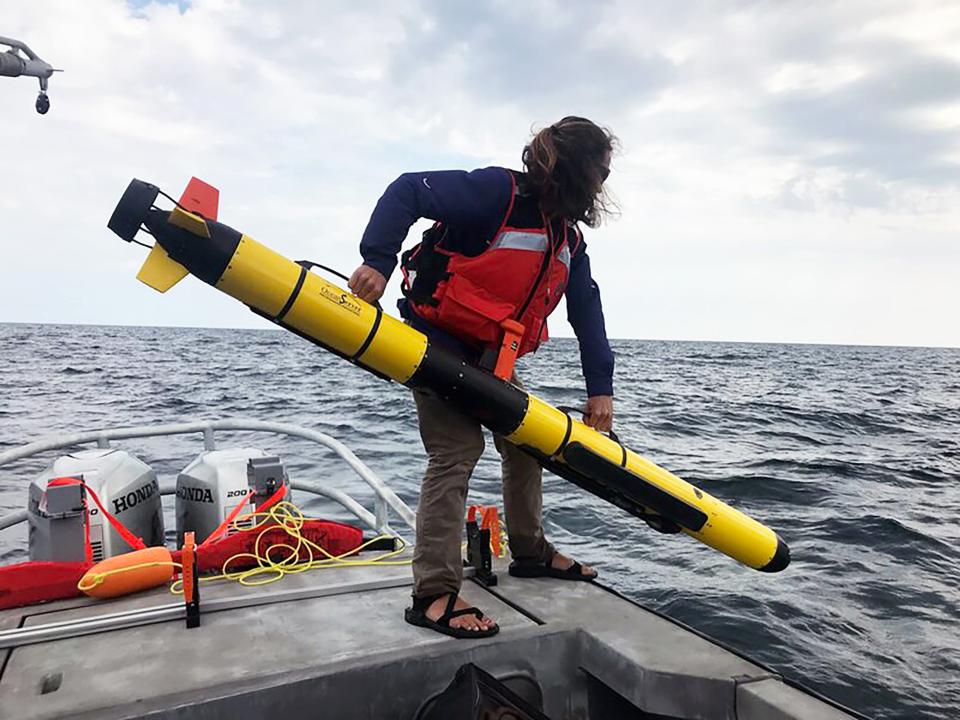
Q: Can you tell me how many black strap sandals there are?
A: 2